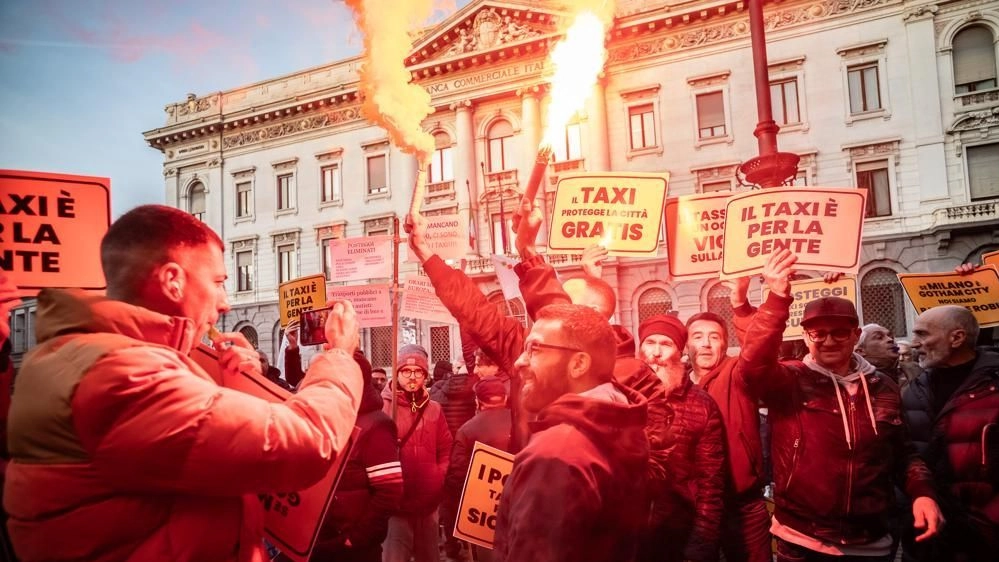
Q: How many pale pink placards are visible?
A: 4